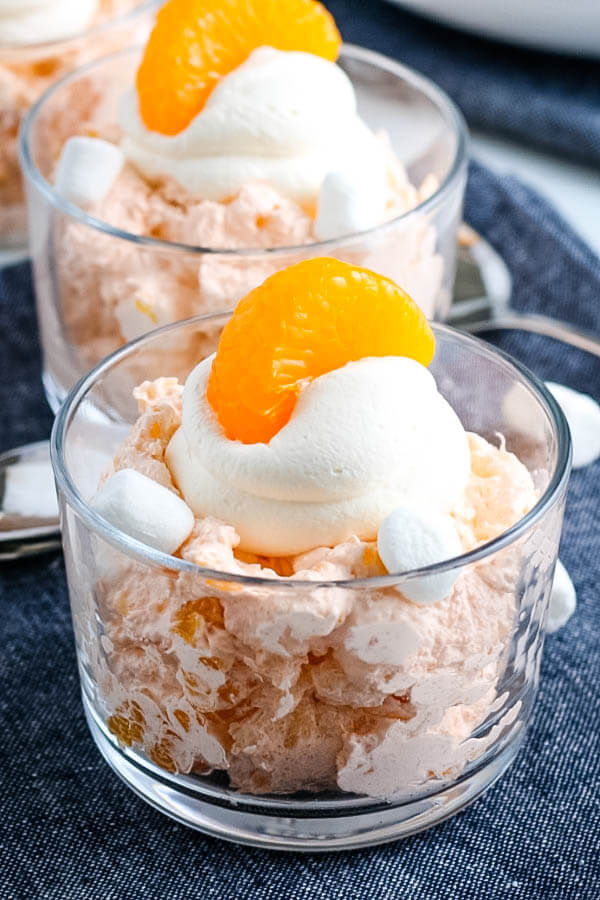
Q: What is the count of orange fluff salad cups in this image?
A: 3